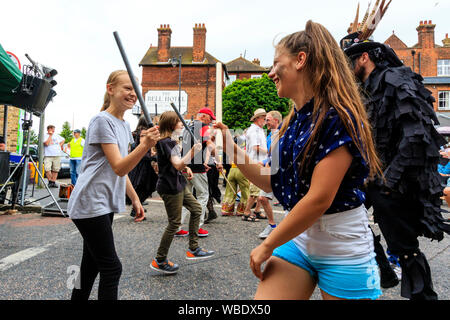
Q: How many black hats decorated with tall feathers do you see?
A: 1